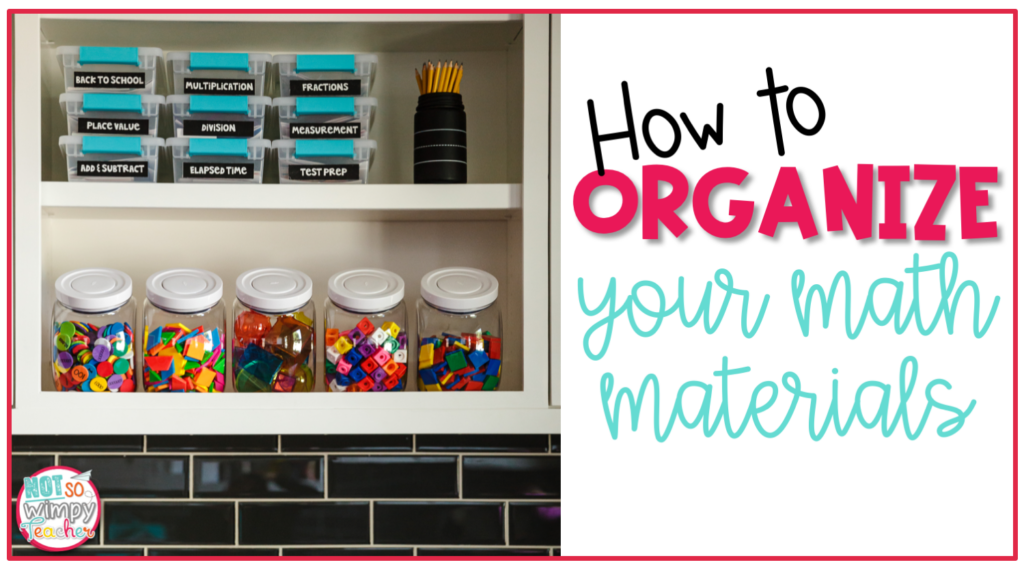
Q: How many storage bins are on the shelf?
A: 9